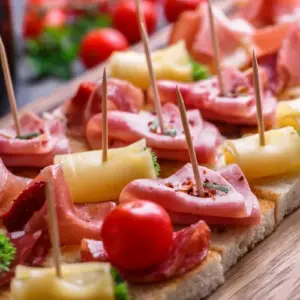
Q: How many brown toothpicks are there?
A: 7